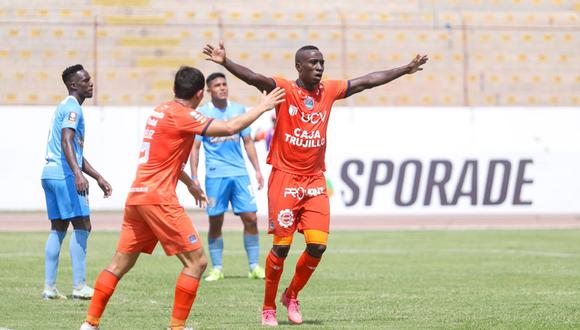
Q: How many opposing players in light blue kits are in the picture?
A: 2